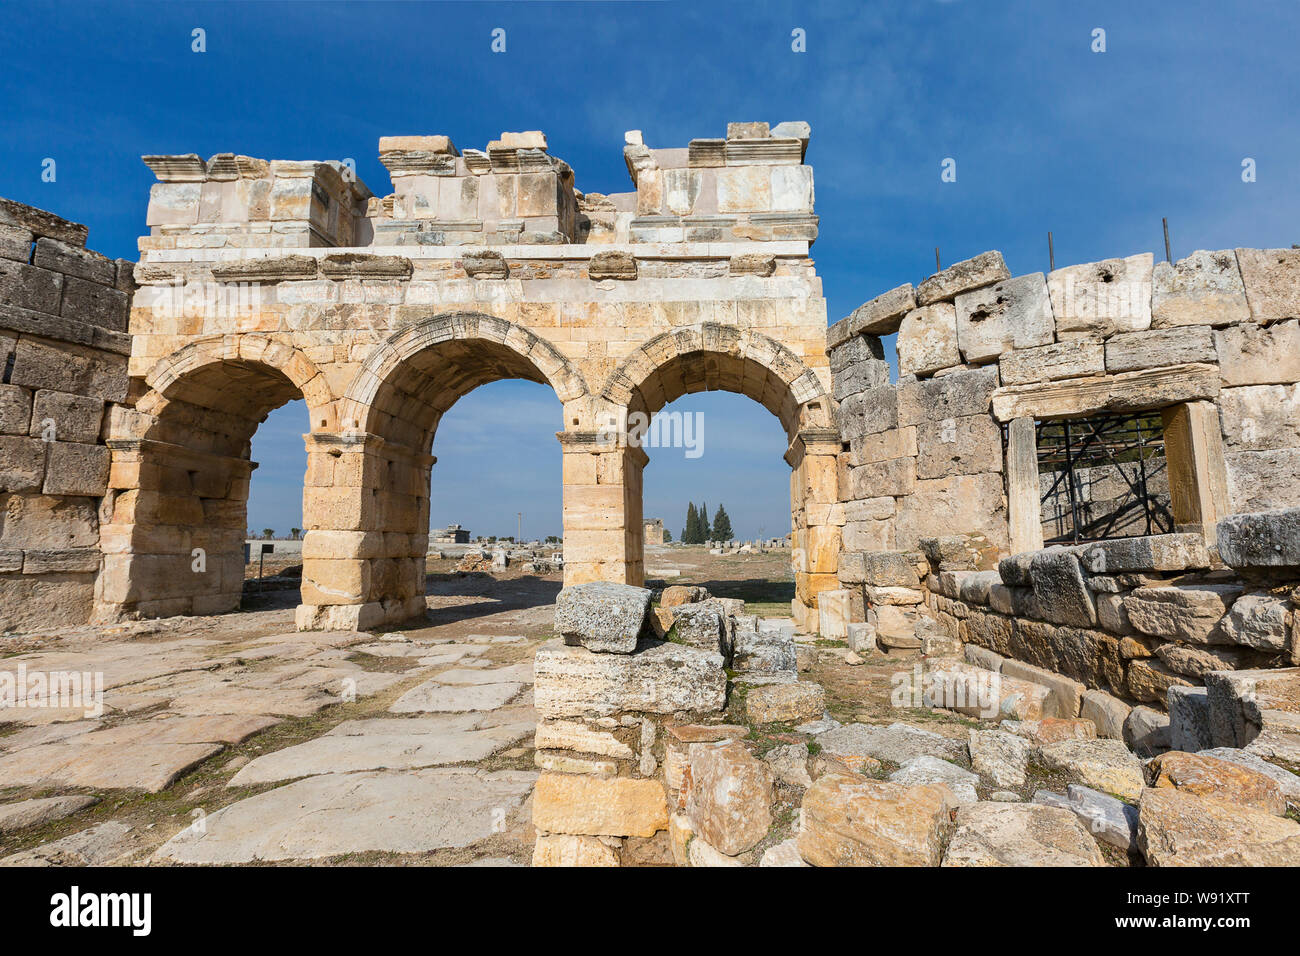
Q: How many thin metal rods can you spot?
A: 3